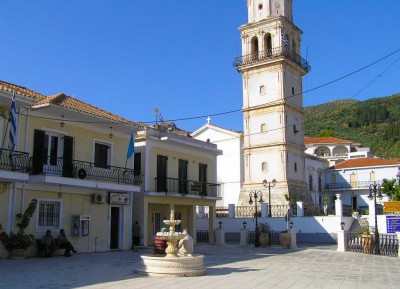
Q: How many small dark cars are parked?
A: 0